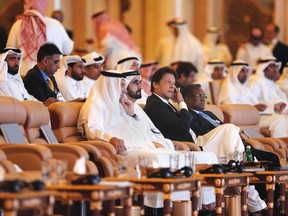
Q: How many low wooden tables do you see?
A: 5